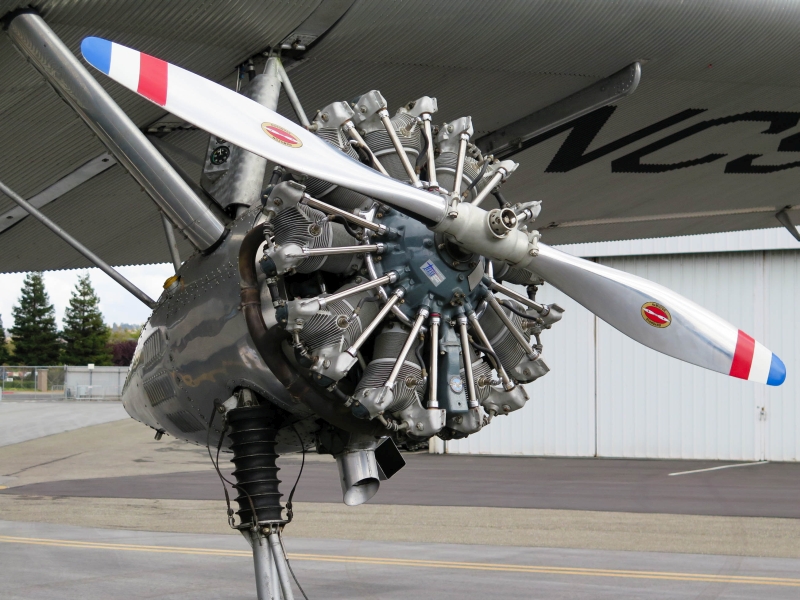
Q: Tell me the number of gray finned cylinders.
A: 9